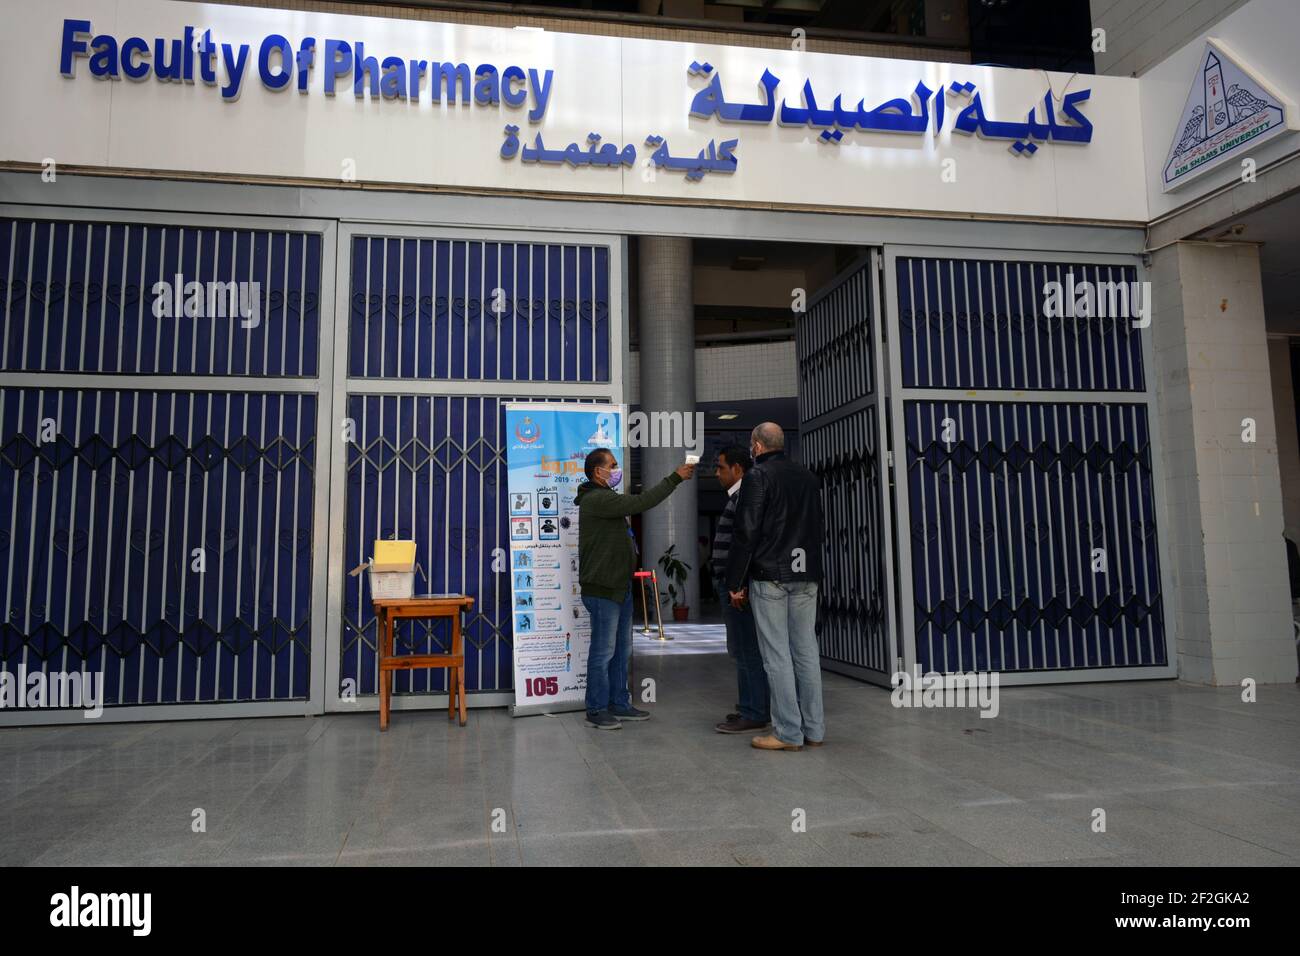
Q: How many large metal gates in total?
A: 4